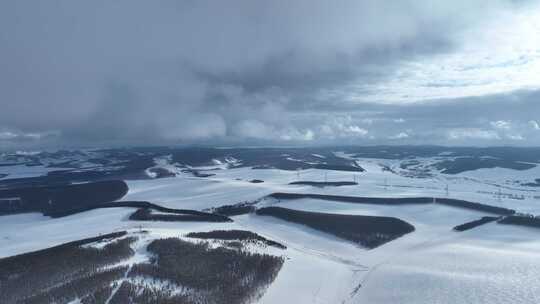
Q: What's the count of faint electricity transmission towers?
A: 6